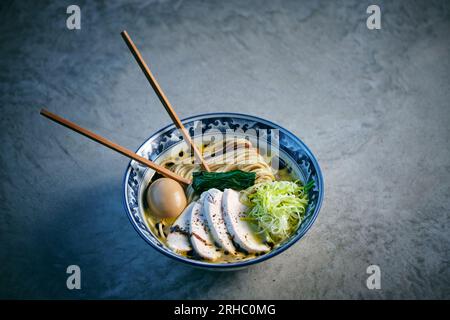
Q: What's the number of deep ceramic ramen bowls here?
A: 1